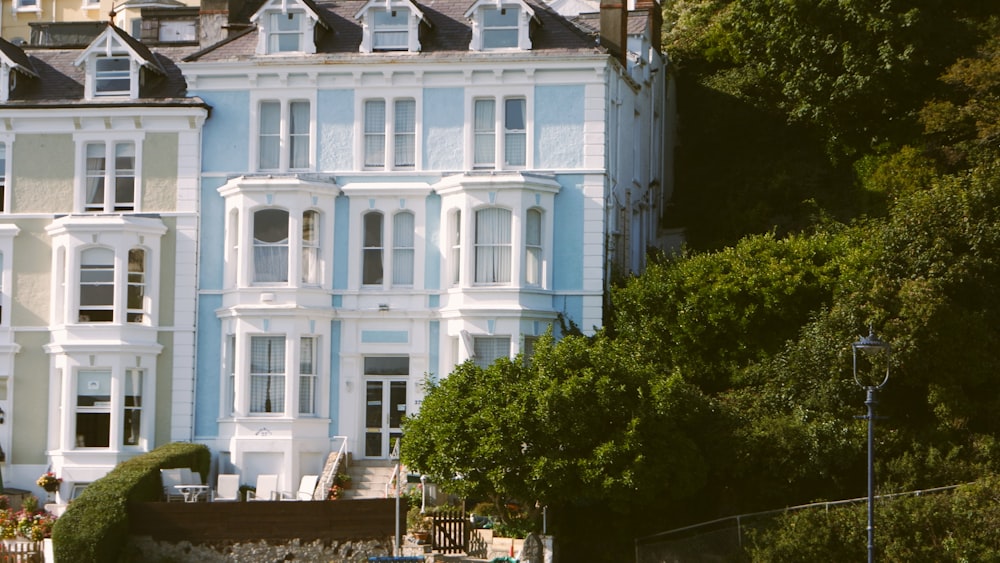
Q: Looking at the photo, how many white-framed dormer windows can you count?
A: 5